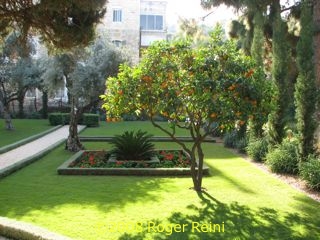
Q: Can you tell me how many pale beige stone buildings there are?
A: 1